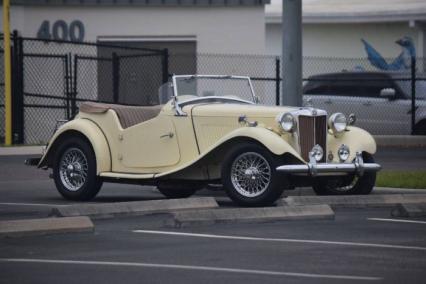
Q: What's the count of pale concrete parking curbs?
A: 5